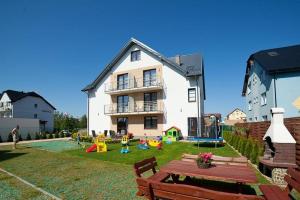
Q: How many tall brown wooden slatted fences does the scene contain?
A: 1